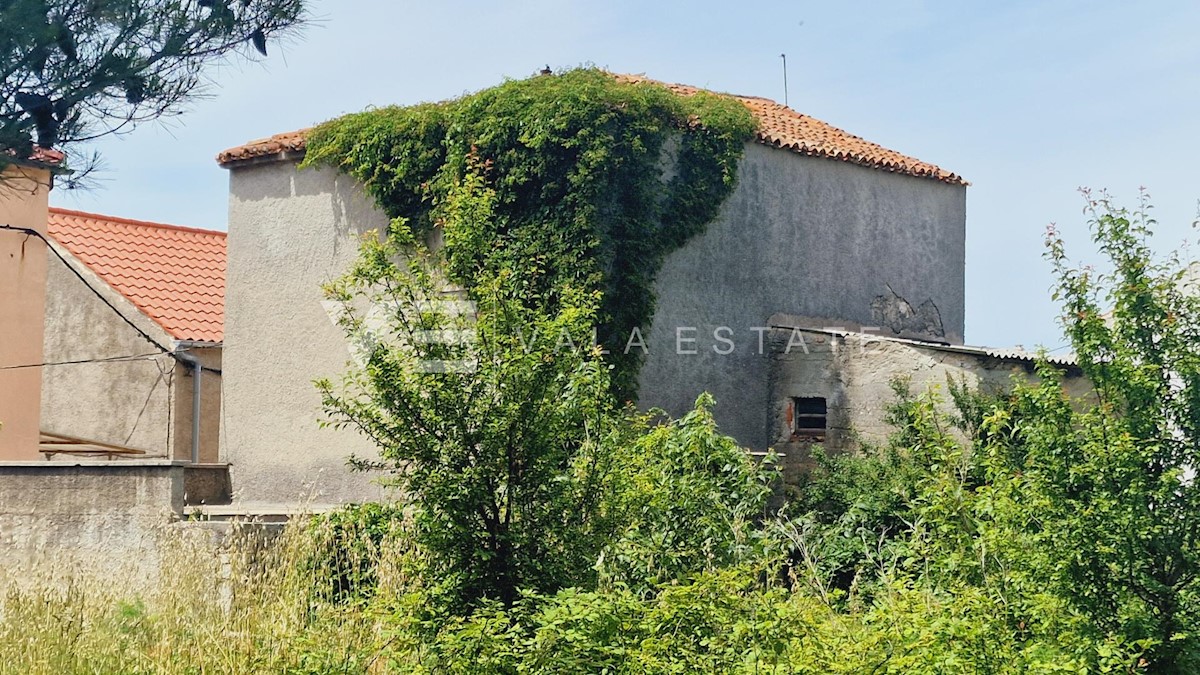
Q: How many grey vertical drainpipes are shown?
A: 1